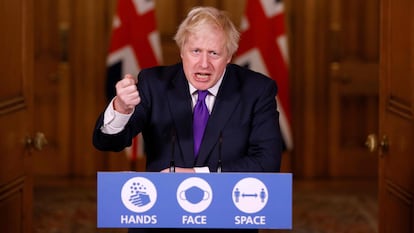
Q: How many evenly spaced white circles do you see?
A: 3